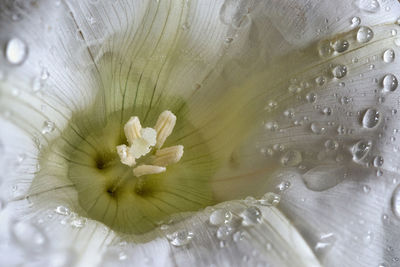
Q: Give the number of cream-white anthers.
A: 5